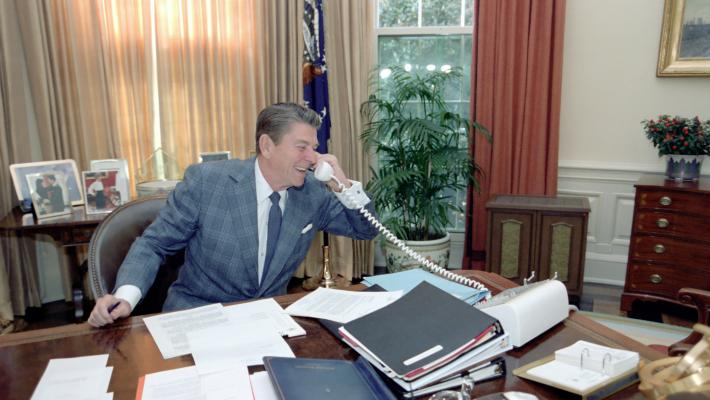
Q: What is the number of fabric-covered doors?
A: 2